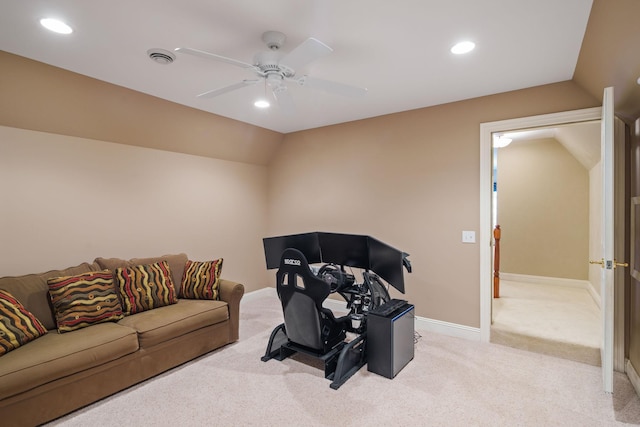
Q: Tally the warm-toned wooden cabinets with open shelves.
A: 0